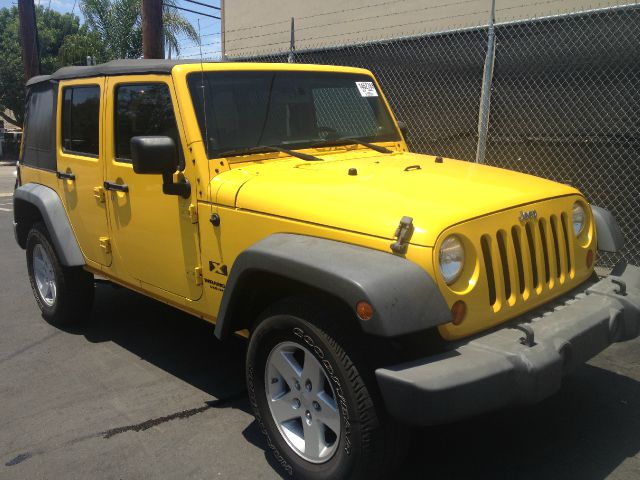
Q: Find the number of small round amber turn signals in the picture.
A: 3